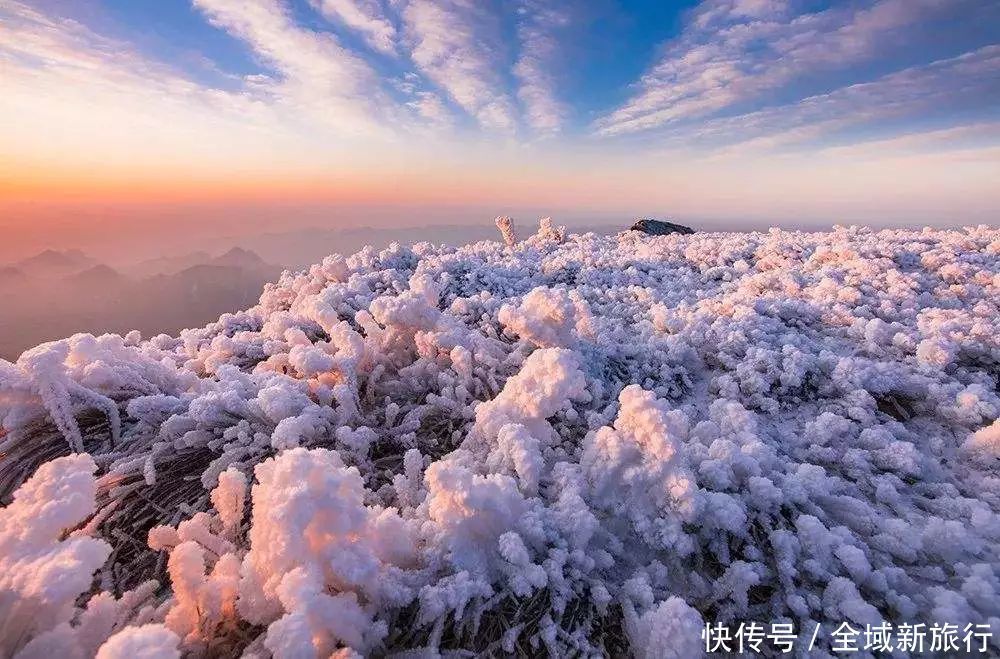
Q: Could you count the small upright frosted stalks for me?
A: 2